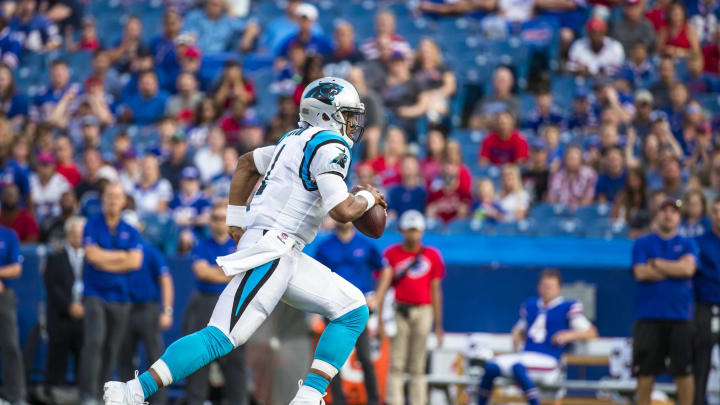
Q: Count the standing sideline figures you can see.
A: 9